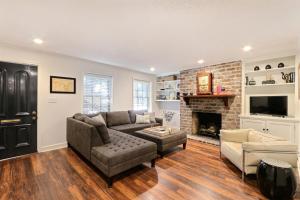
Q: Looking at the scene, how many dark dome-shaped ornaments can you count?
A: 3